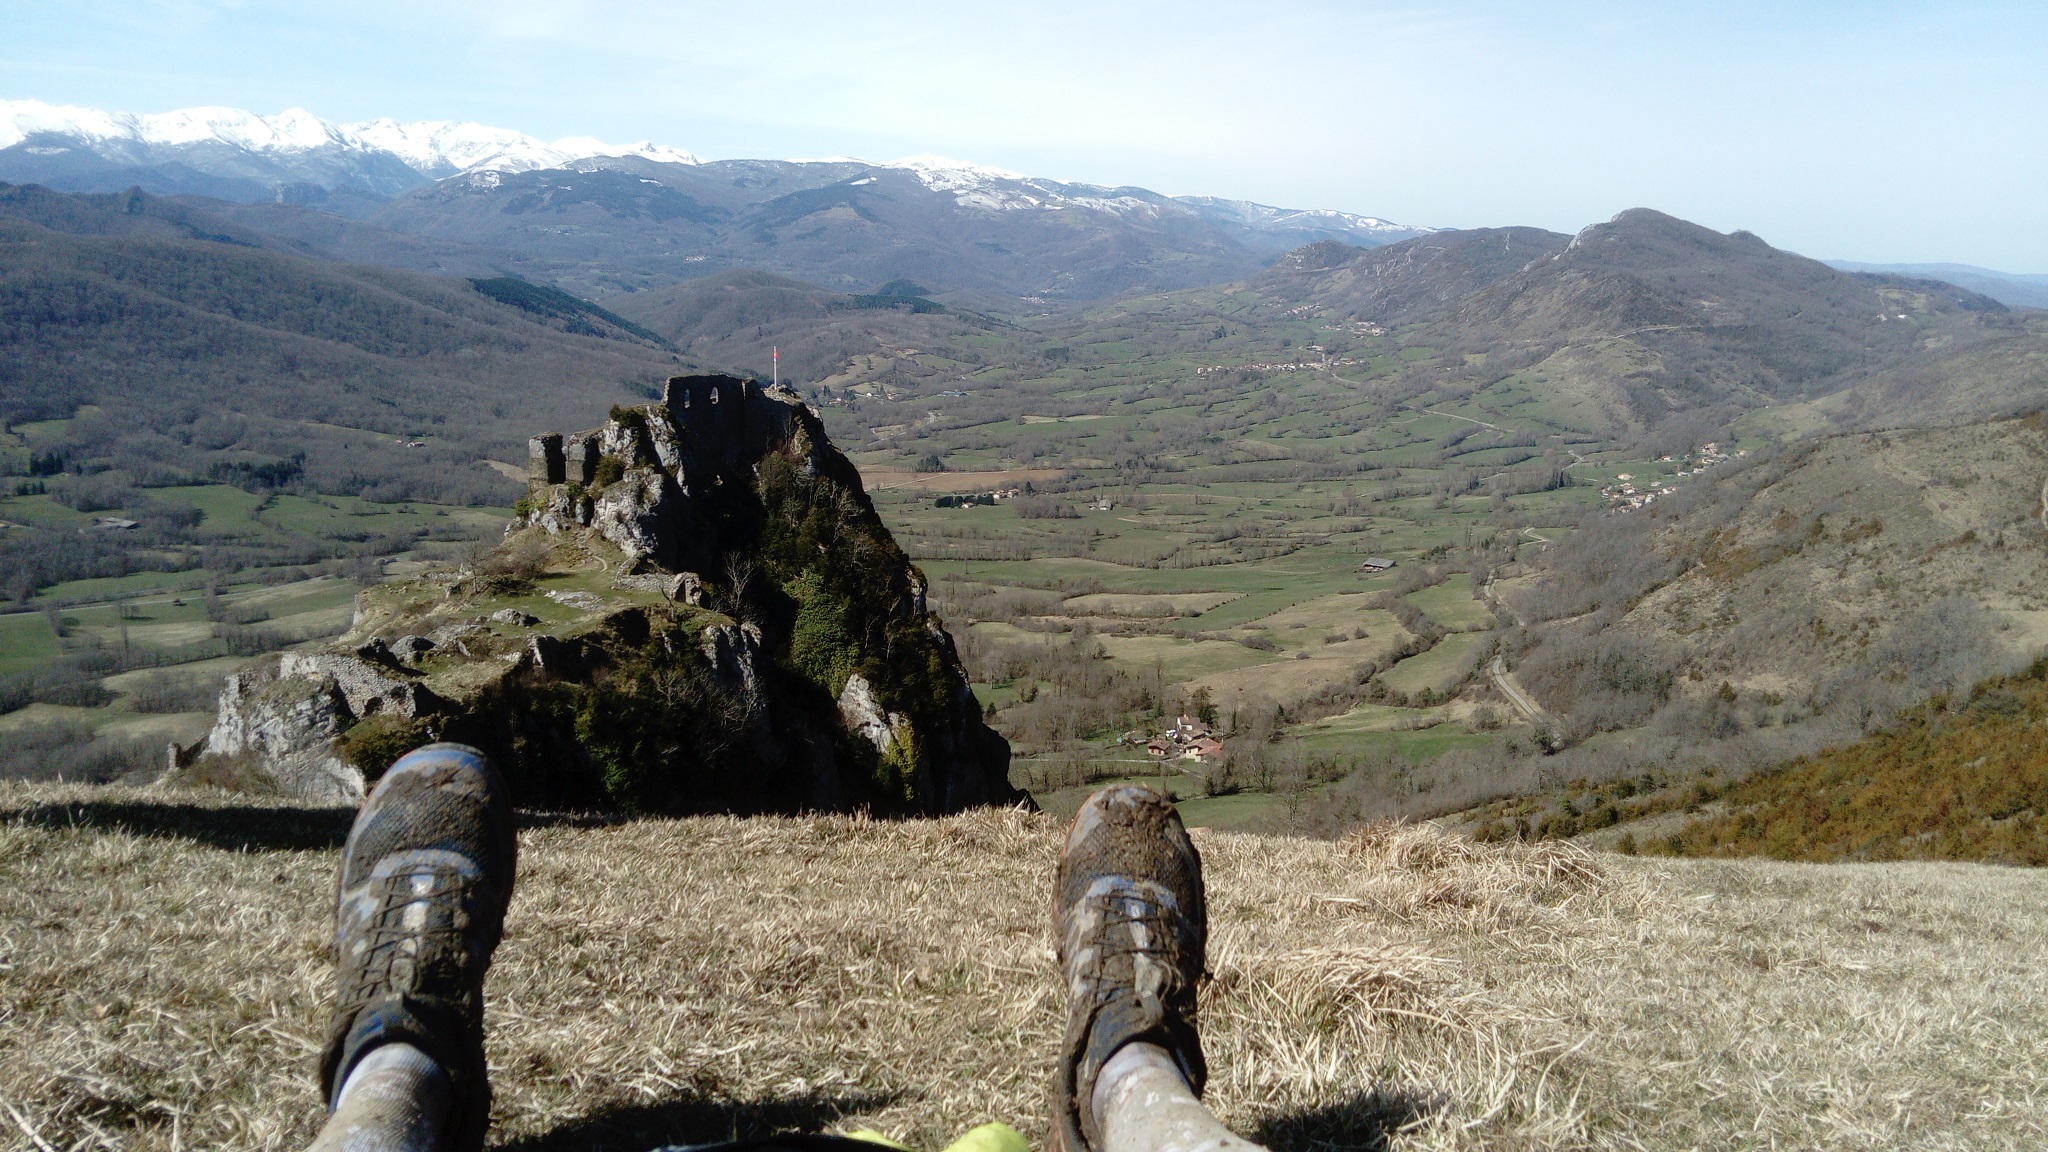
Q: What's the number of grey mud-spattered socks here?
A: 2